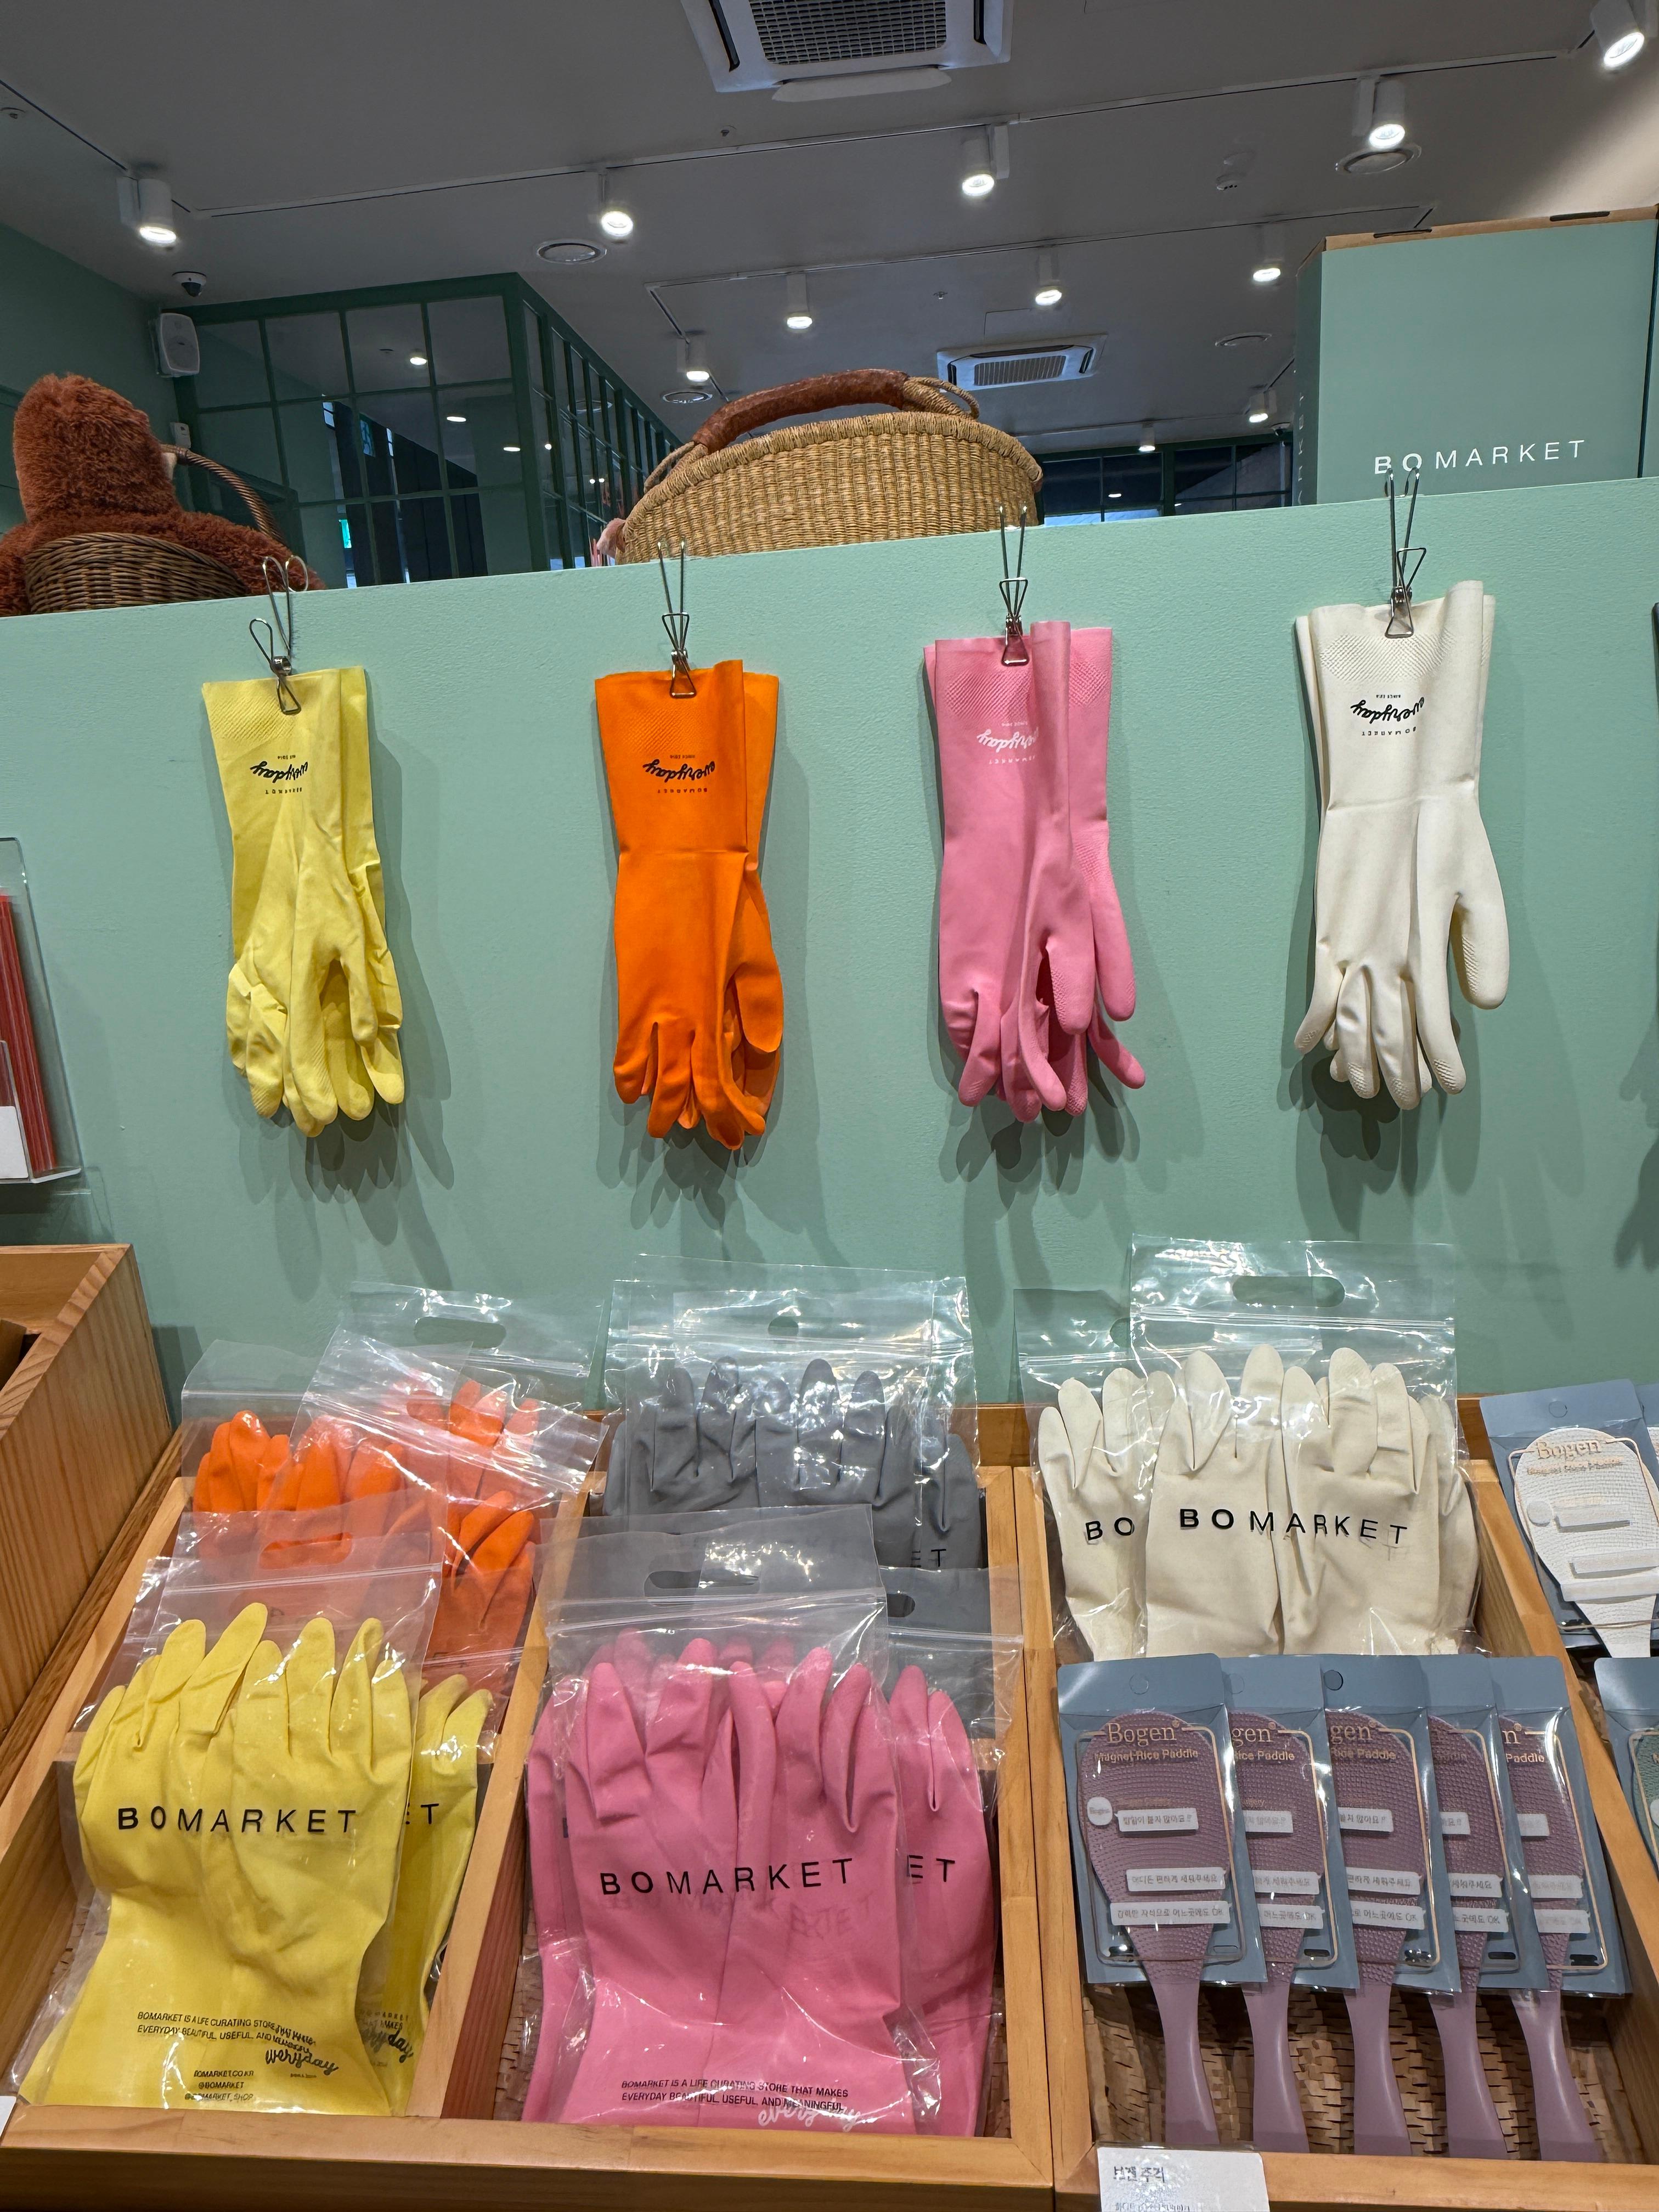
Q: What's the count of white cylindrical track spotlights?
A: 11